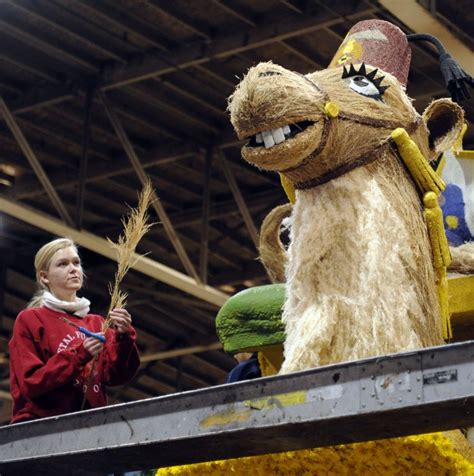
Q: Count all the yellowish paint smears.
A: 2